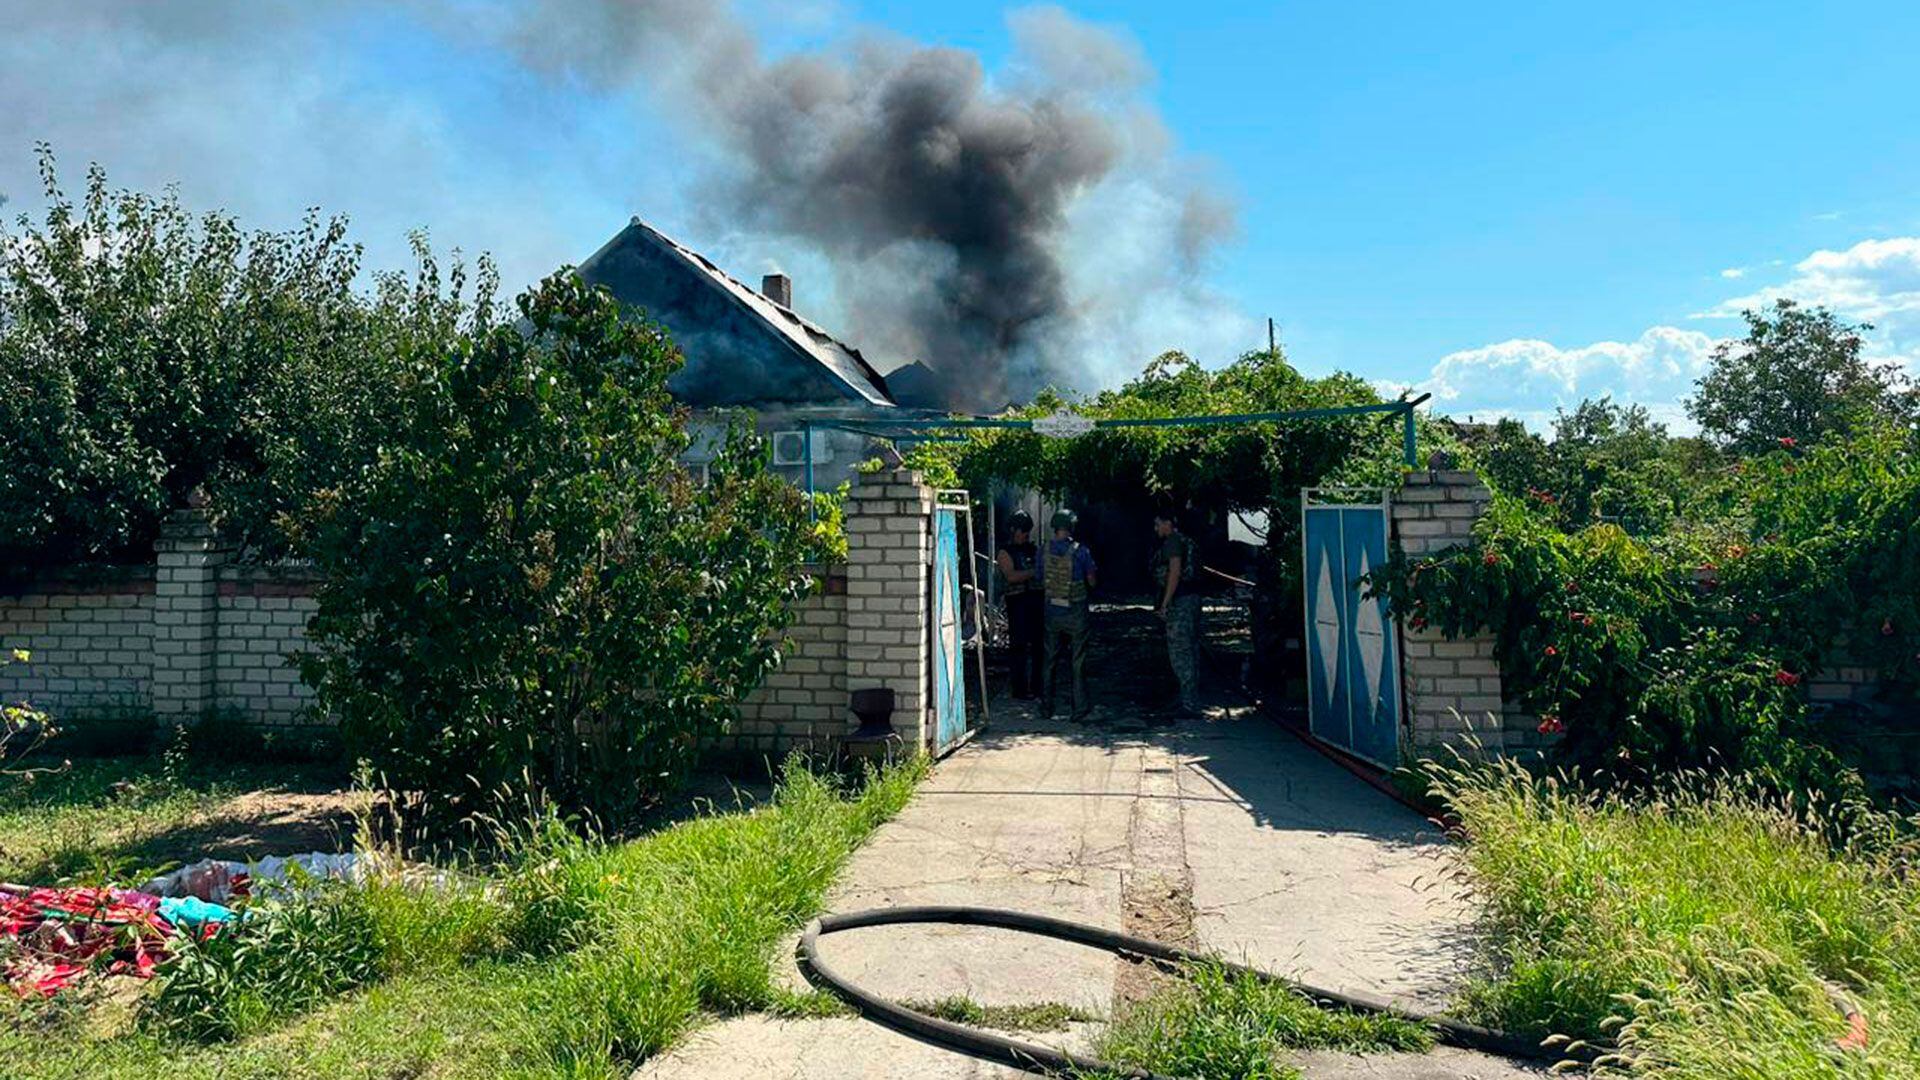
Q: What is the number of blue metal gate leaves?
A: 2